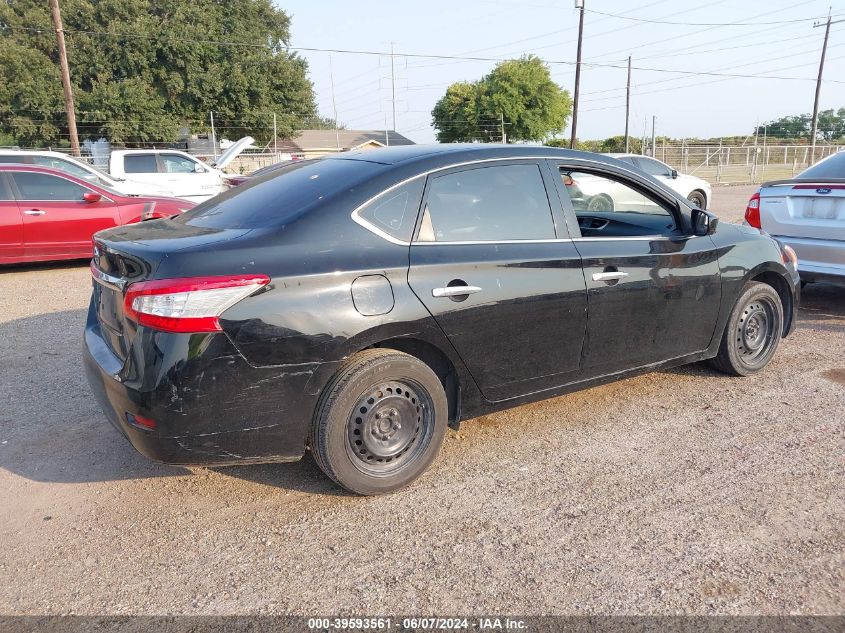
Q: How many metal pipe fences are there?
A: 1